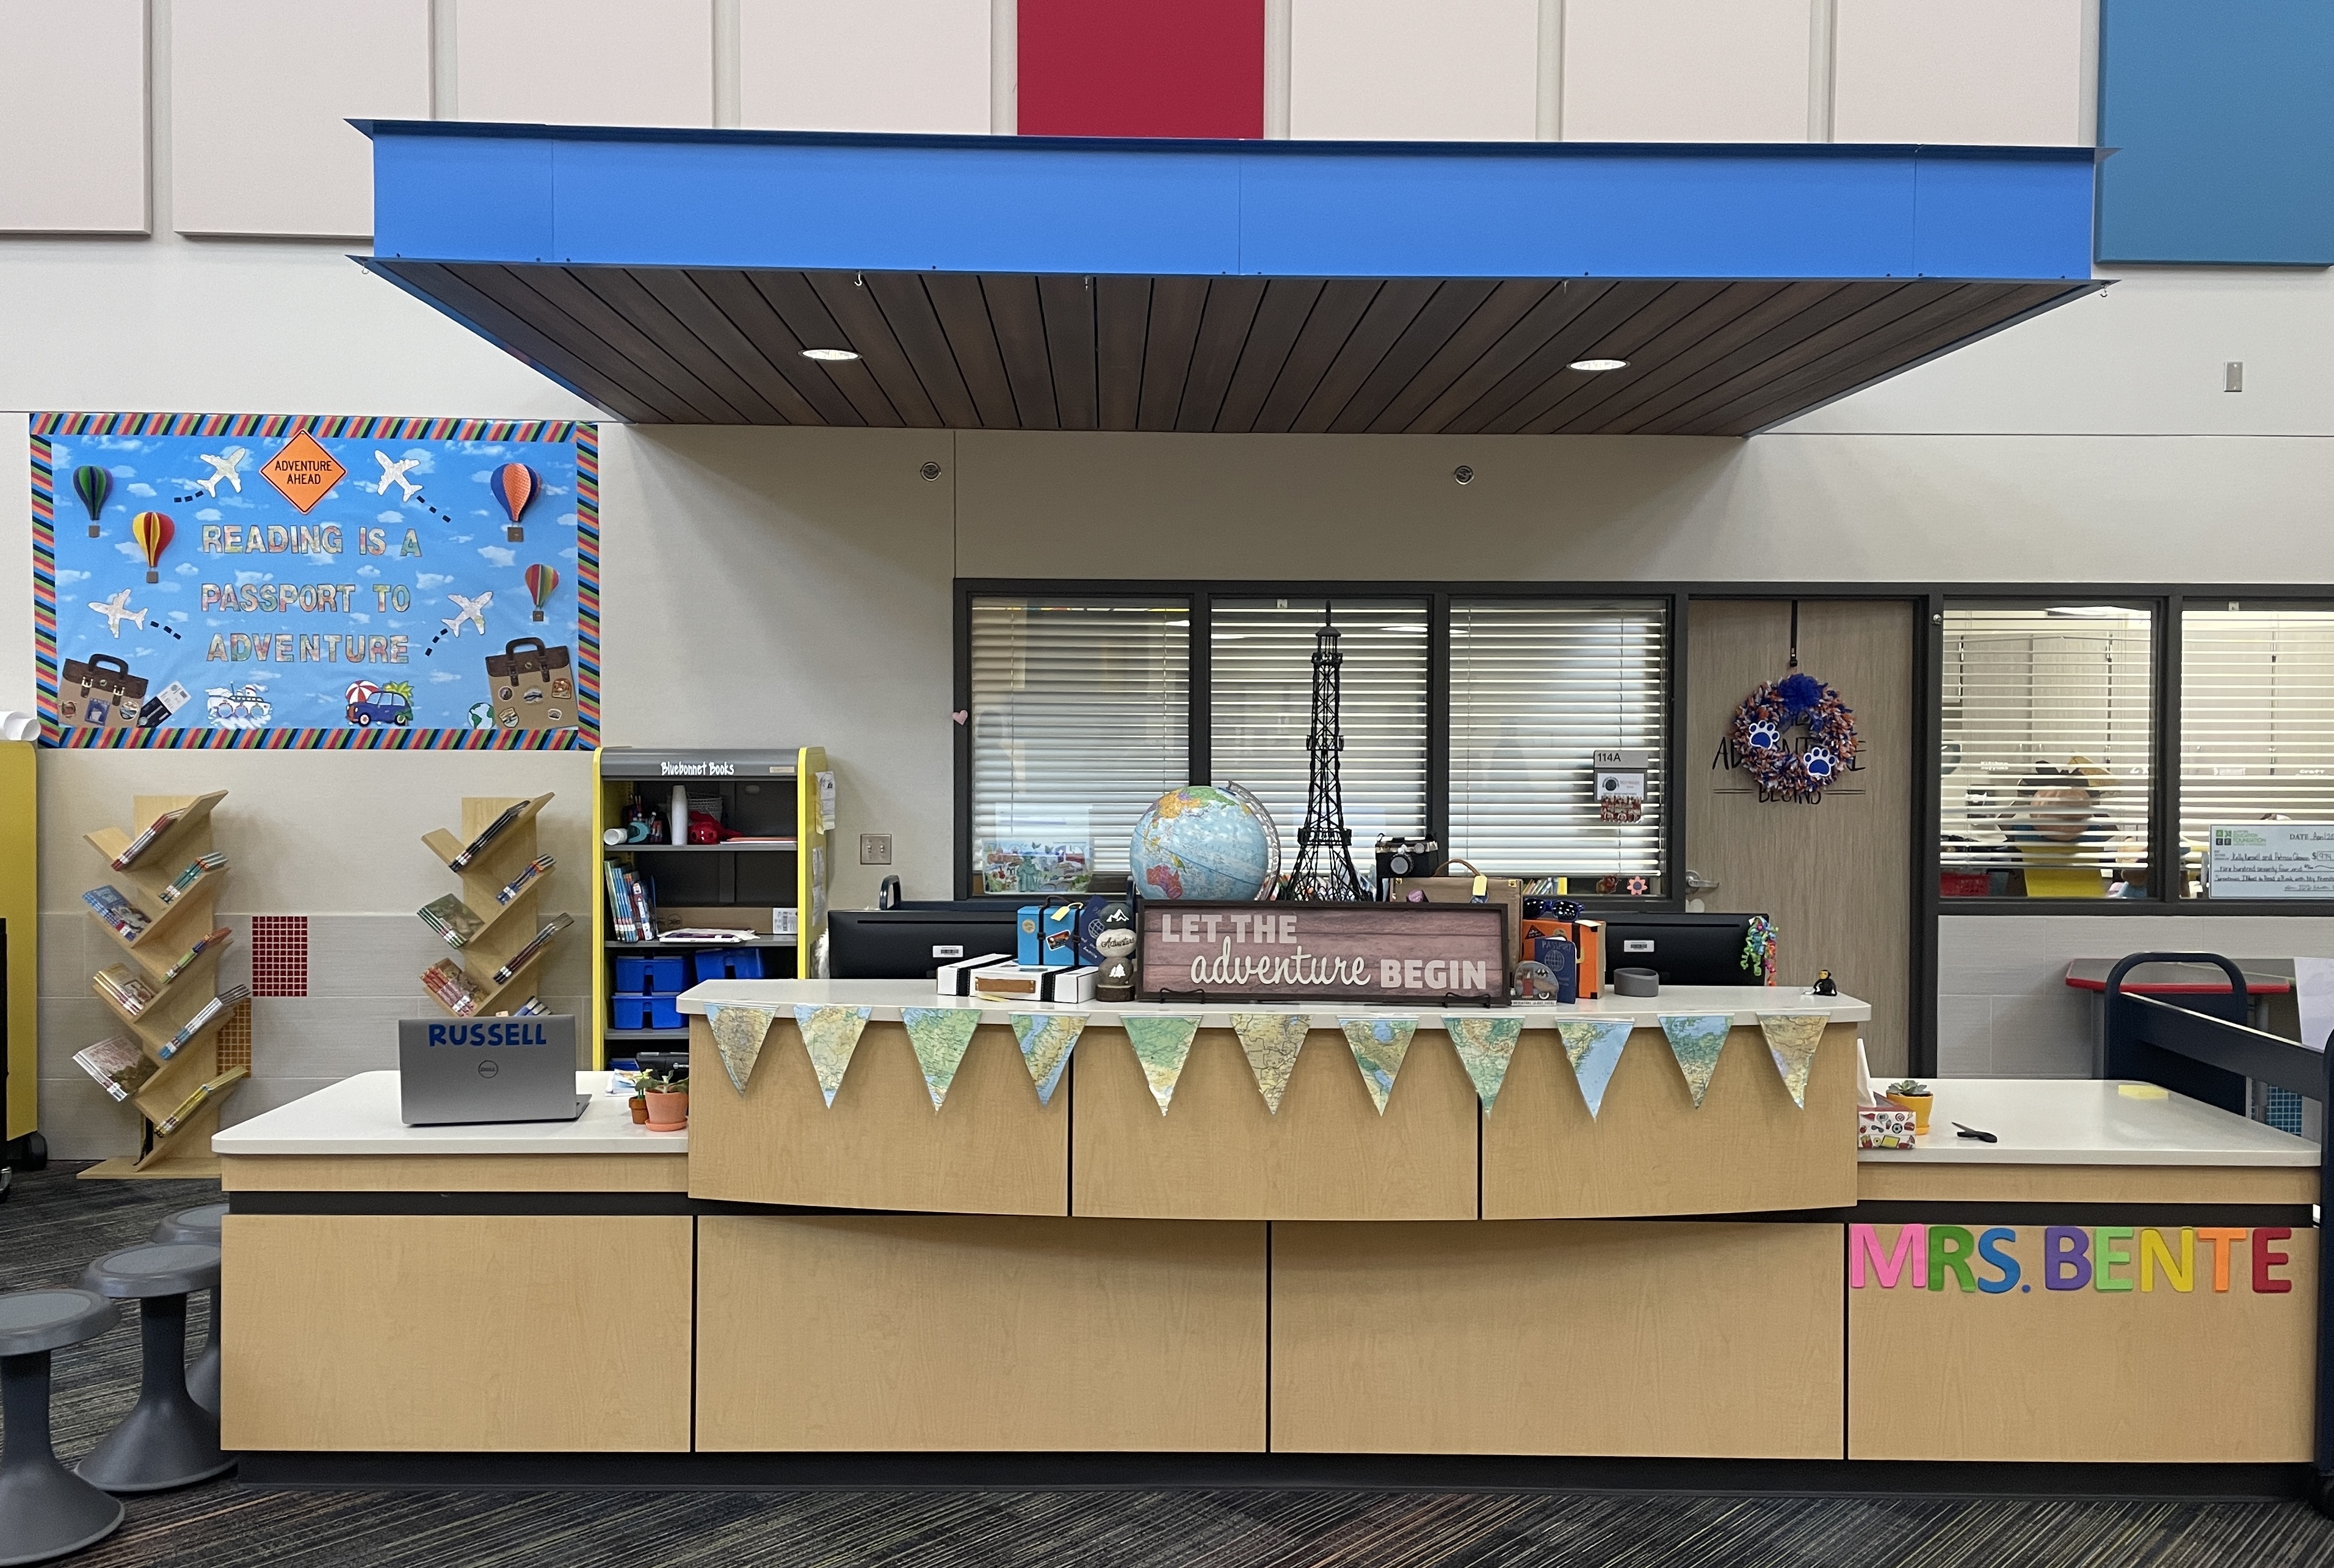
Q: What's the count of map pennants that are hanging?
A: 11